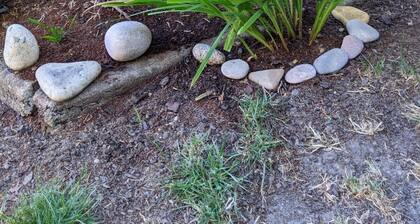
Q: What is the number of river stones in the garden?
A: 11